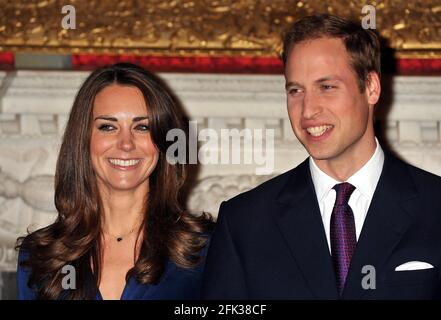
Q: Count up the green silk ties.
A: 0